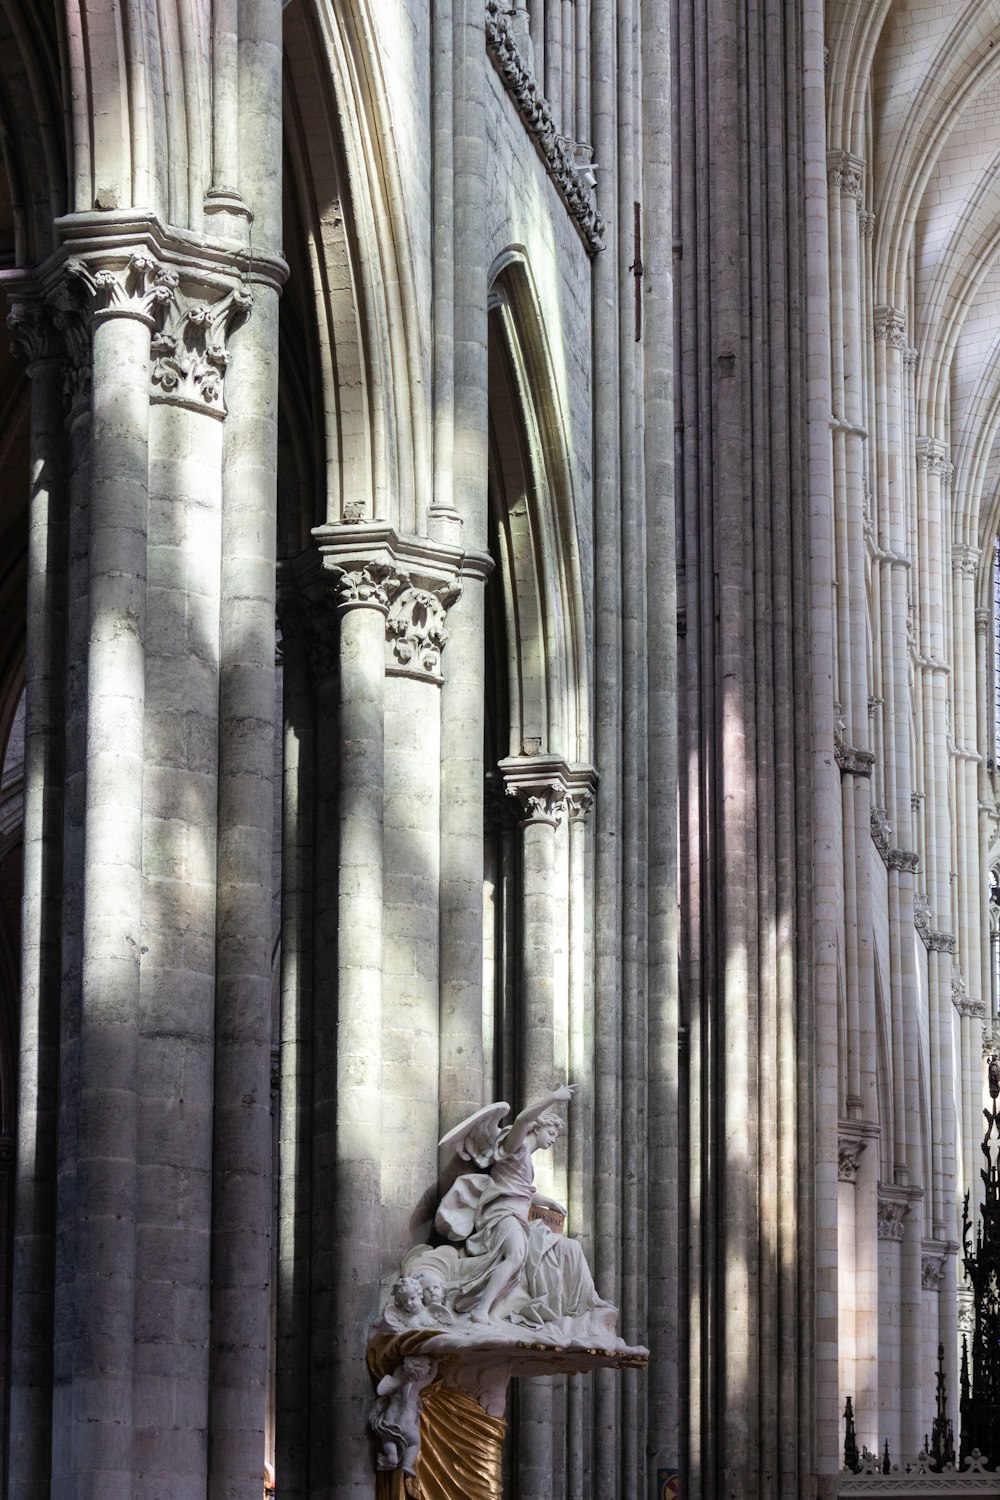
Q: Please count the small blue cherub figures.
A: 0